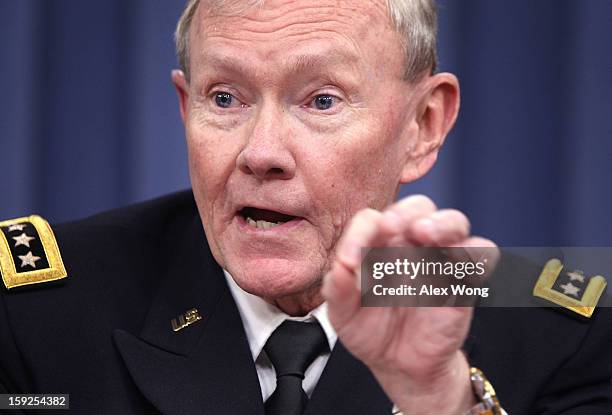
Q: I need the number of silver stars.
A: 5